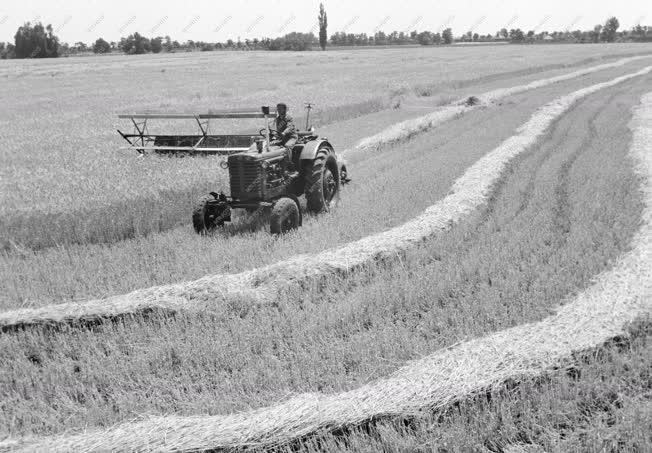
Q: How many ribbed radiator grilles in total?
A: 1